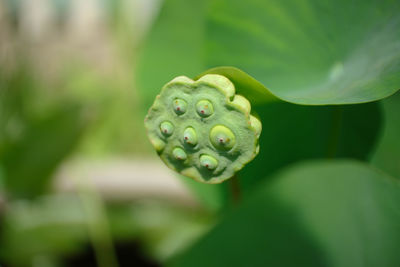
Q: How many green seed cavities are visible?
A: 7